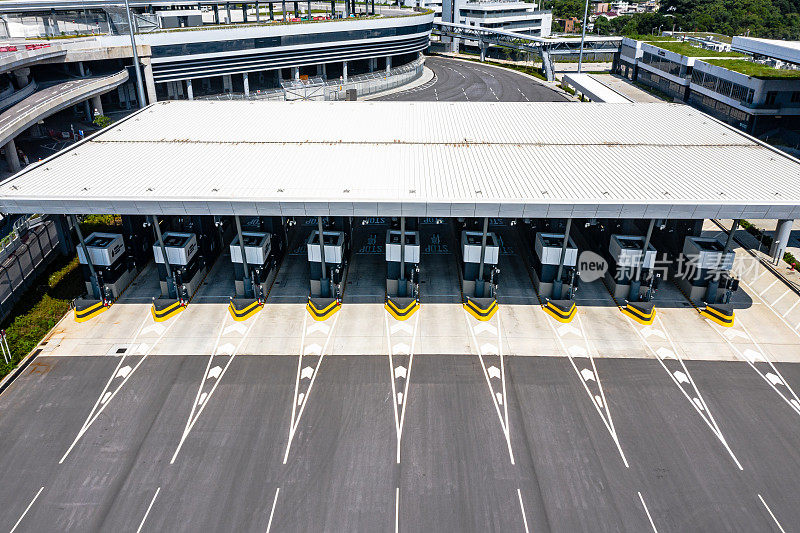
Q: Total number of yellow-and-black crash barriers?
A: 9